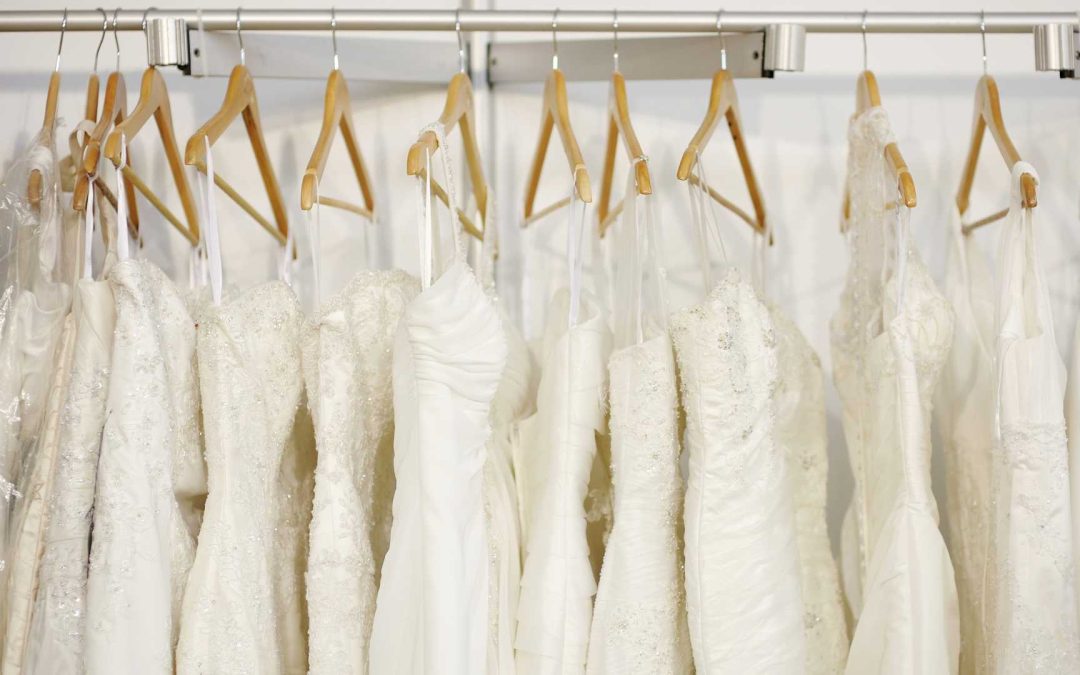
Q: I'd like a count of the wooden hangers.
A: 12